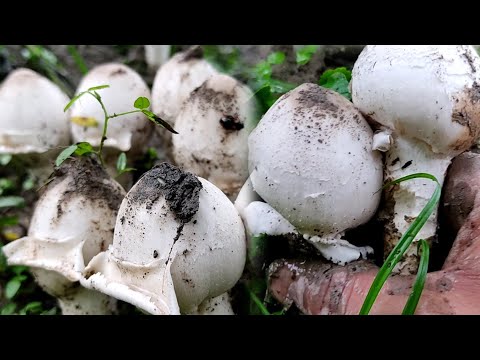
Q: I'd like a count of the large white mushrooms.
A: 8